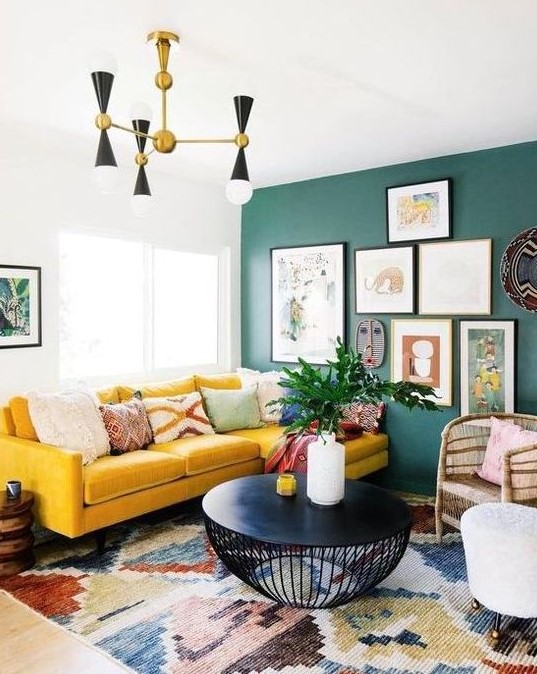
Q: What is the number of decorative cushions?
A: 8